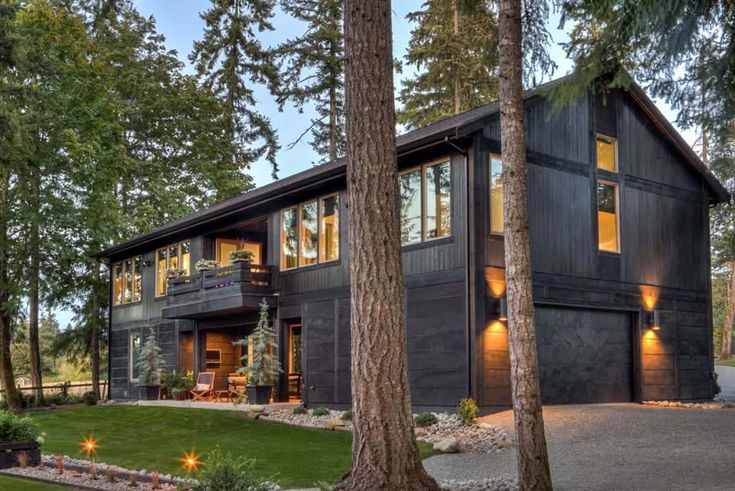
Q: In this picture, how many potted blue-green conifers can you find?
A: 2